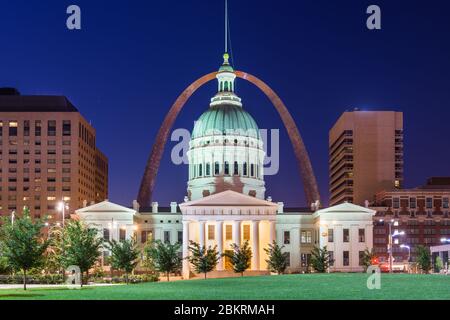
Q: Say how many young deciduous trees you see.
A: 10